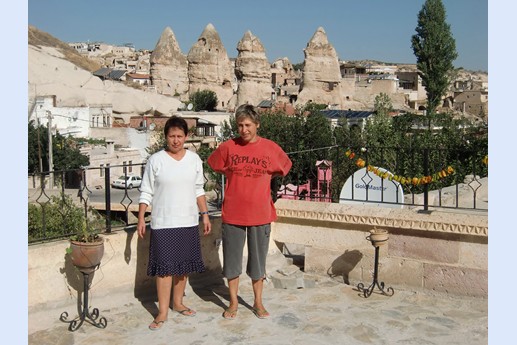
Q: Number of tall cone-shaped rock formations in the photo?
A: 4